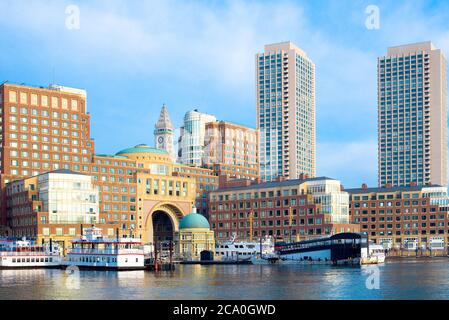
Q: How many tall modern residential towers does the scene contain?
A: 2